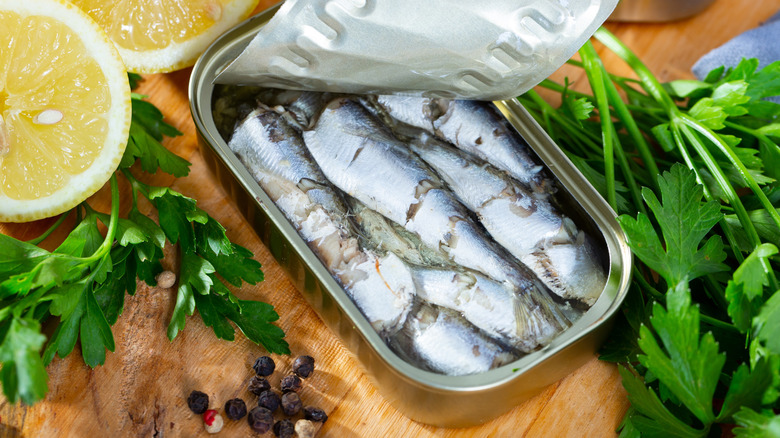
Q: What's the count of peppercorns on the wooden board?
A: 14